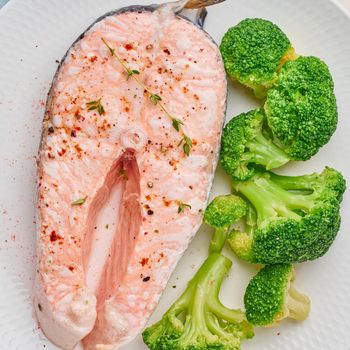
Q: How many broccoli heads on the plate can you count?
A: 7